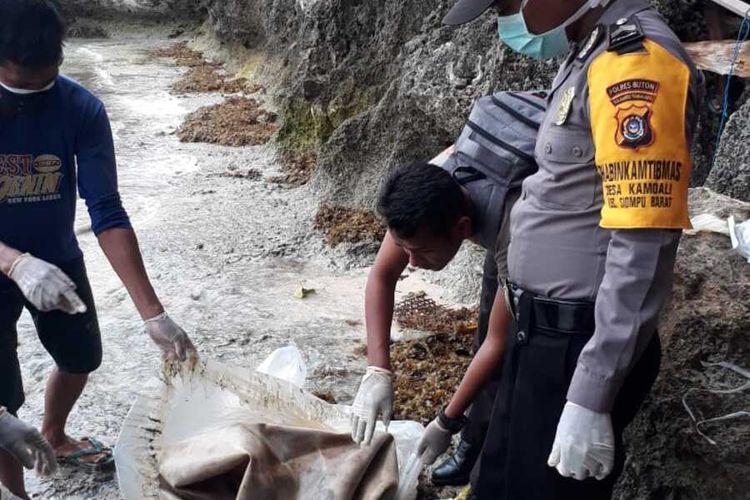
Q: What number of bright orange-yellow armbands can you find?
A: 1